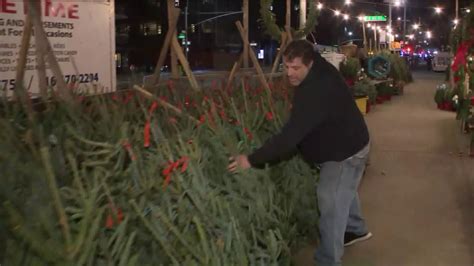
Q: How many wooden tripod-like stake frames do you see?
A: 4